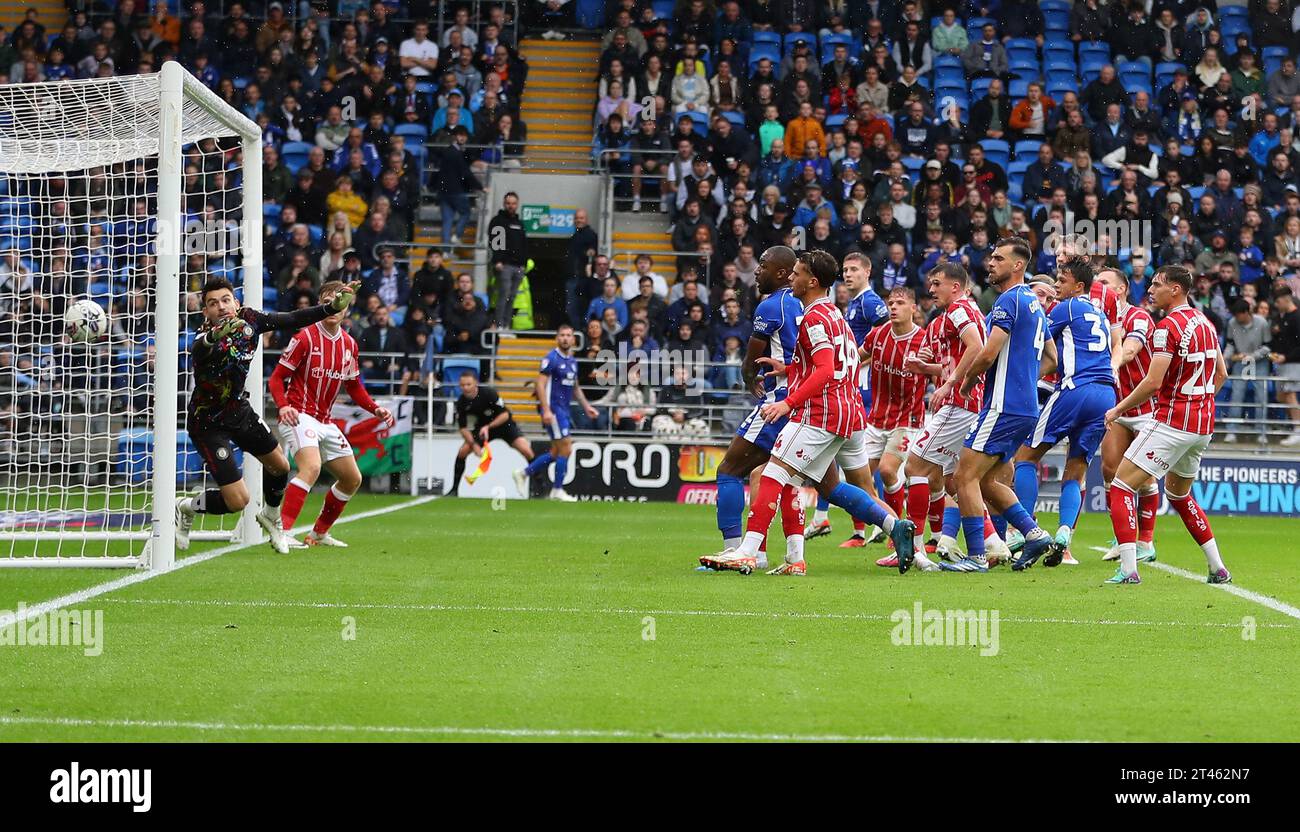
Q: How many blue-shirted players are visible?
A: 5